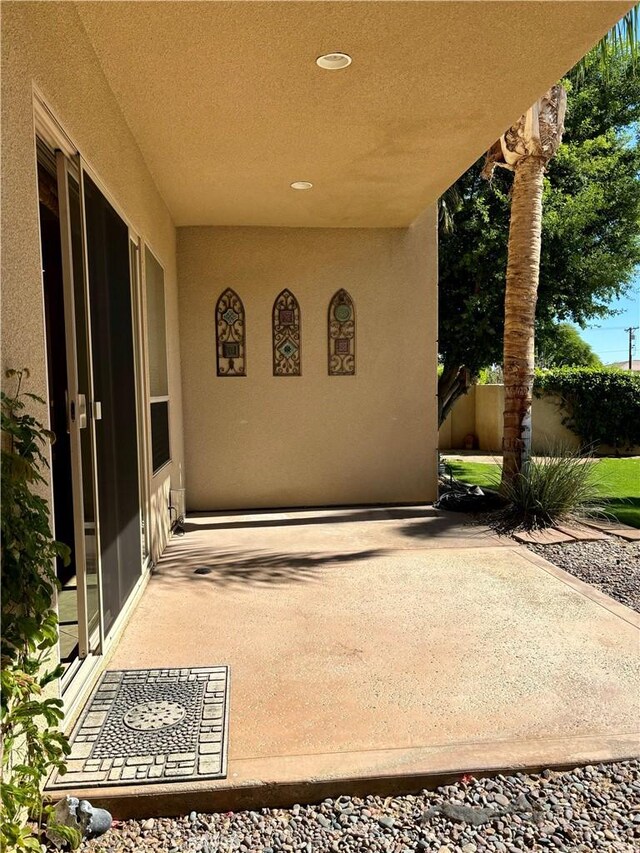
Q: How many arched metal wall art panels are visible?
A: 3